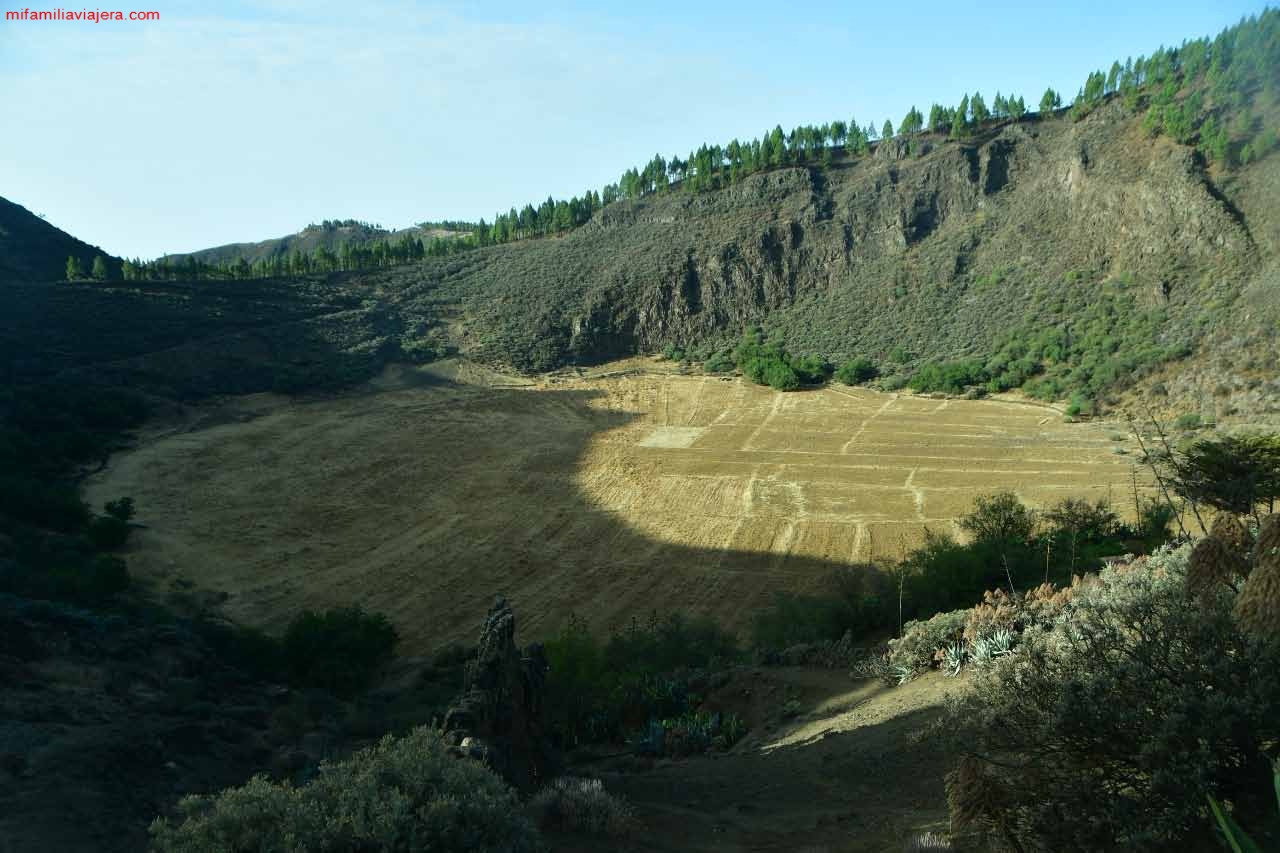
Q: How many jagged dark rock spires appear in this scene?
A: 1